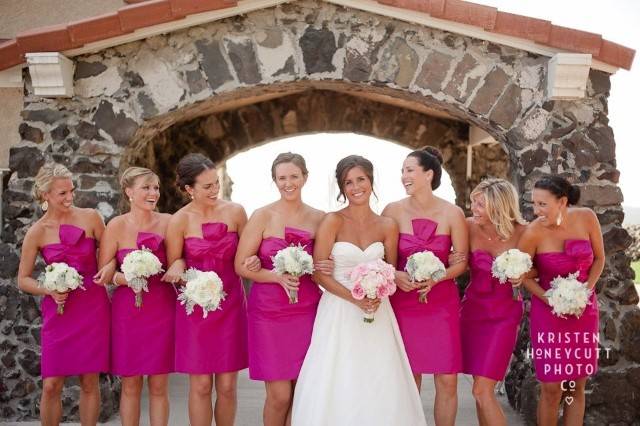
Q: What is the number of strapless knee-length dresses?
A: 7